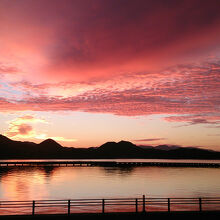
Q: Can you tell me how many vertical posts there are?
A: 7